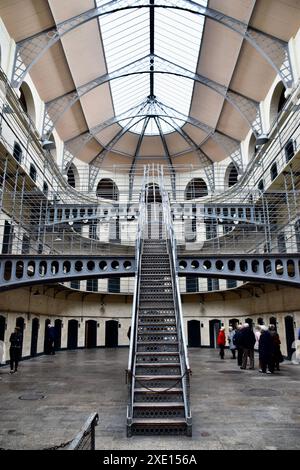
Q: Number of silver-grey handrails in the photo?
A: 2